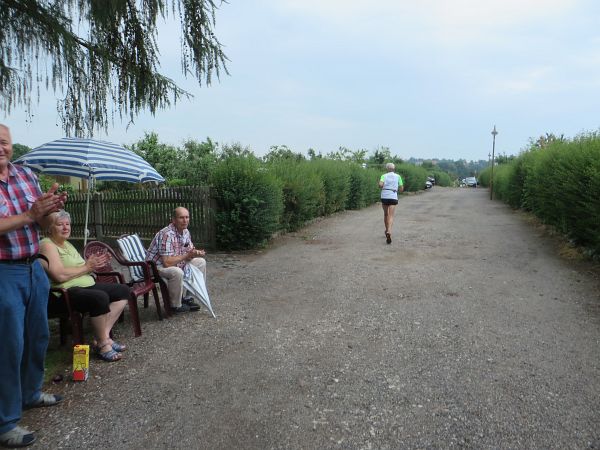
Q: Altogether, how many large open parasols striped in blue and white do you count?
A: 1